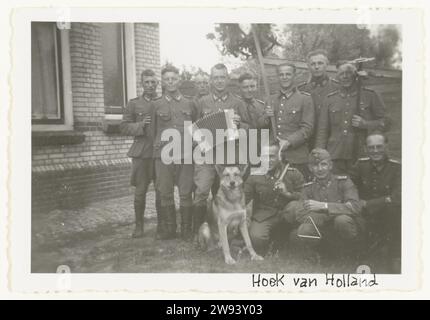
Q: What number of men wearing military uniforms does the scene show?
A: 11